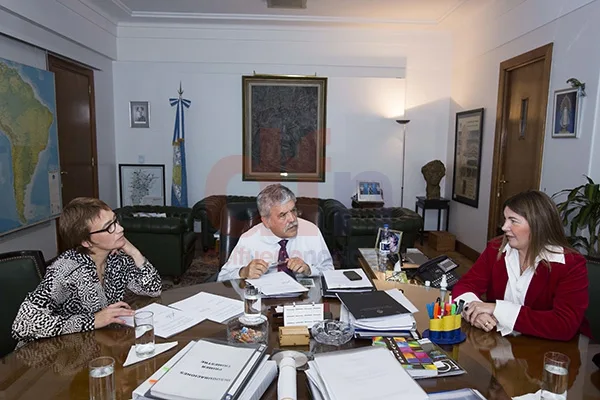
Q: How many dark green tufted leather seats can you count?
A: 3